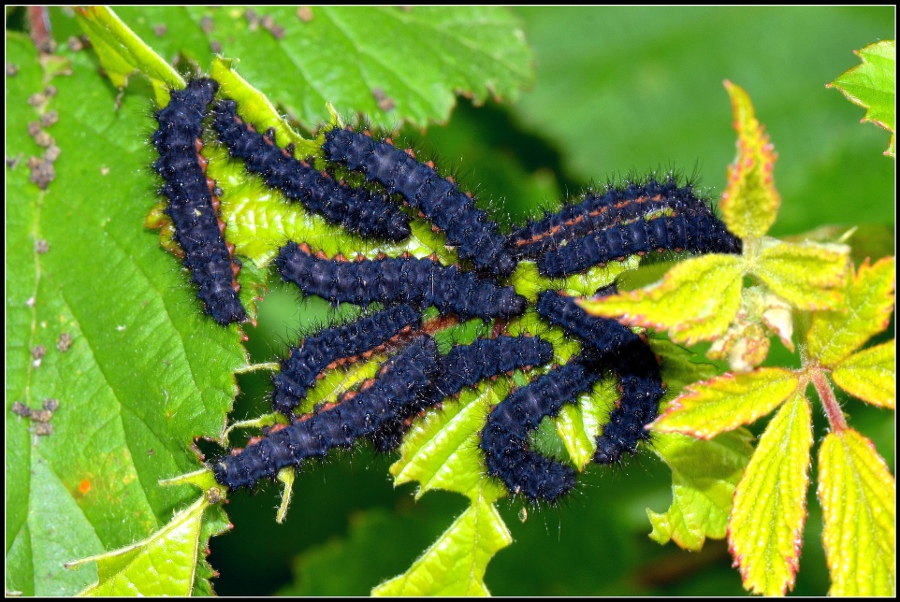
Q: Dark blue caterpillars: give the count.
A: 11